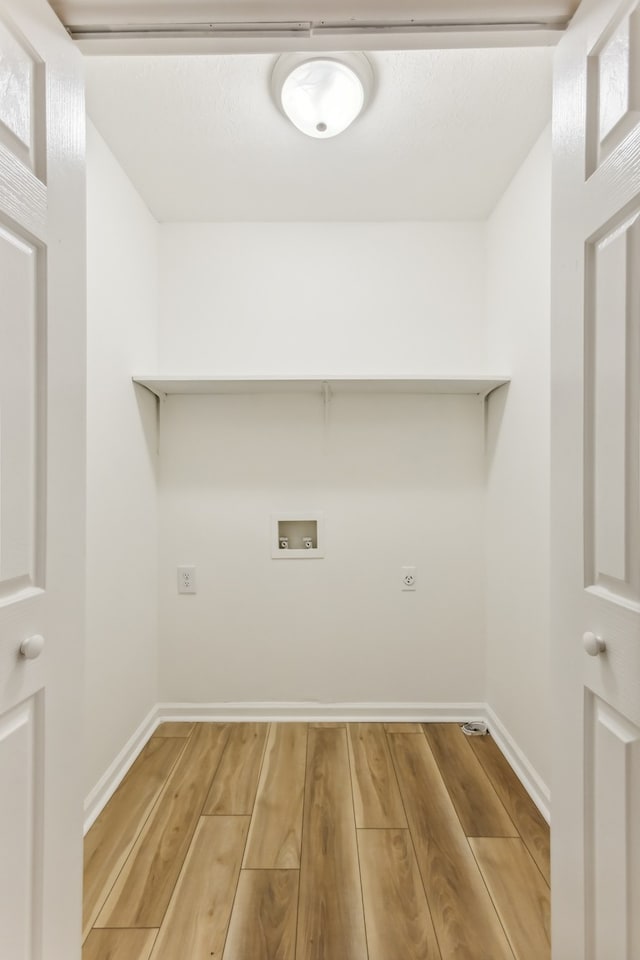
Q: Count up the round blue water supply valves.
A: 0